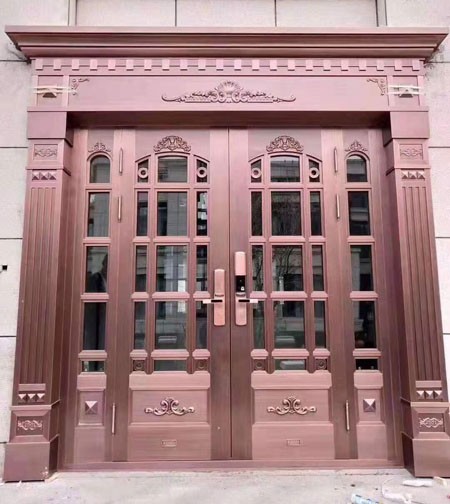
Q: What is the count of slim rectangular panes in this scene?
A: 12